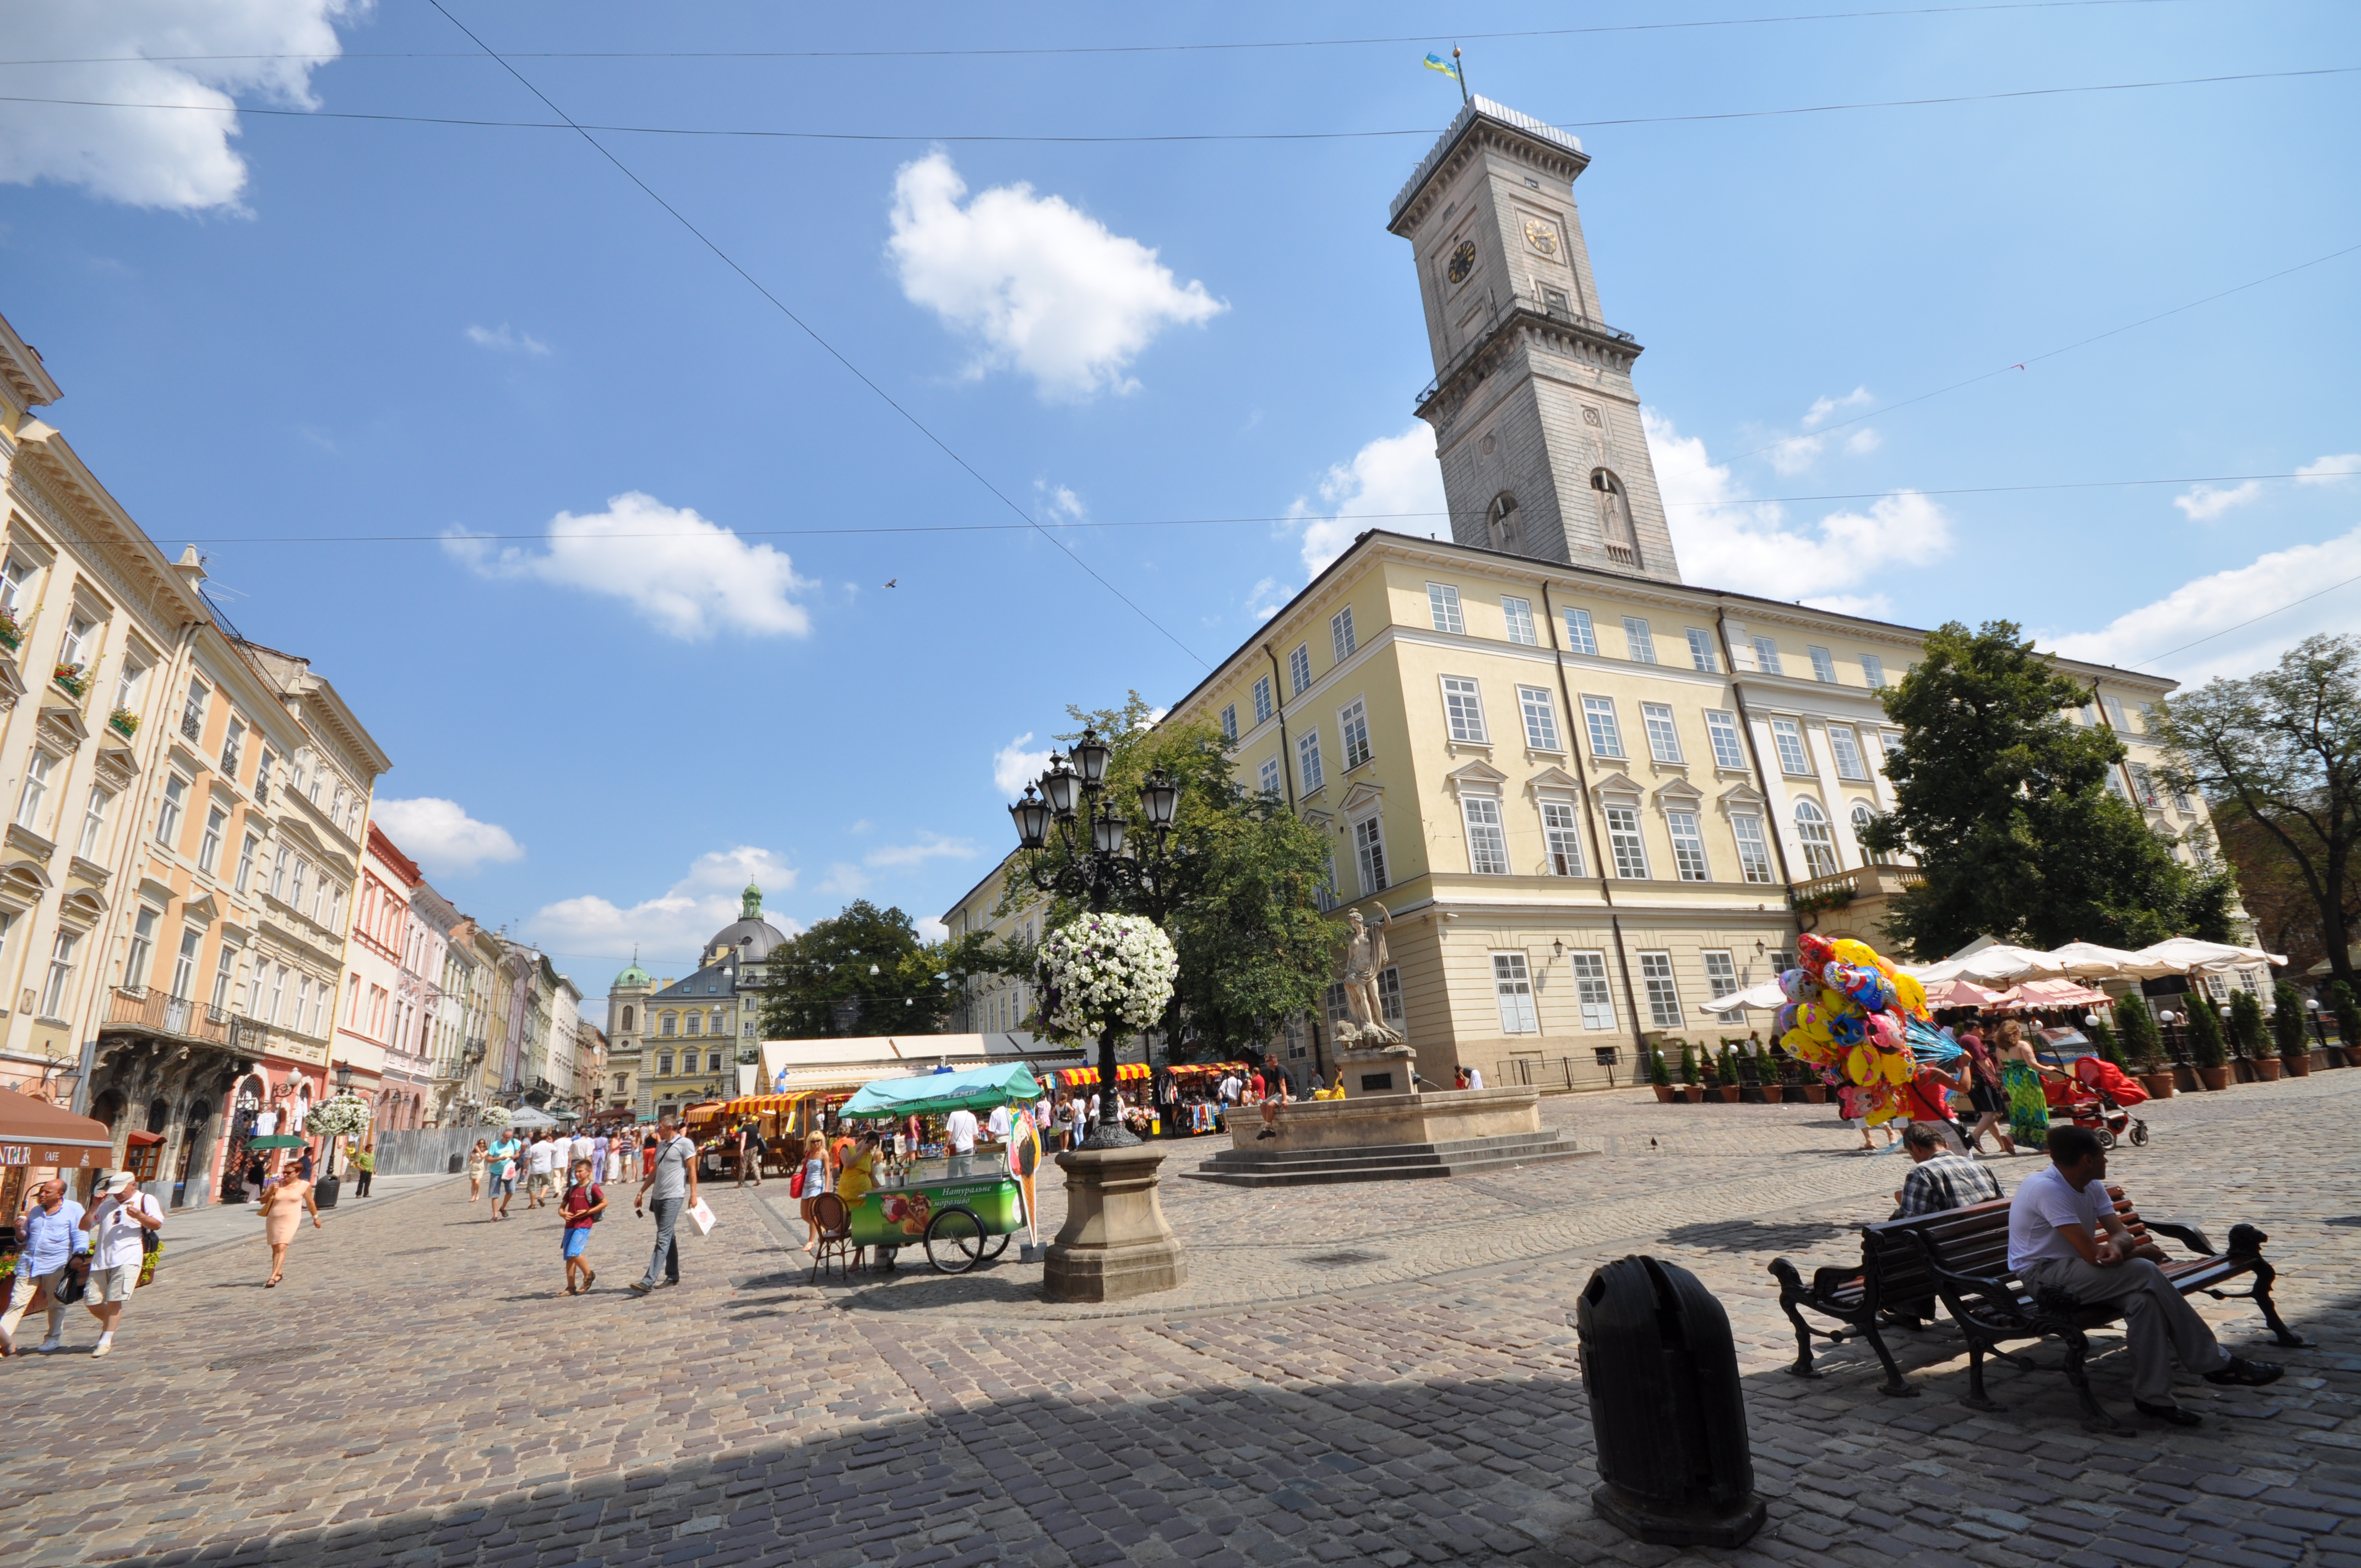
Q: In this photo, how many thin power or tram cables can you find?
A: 6